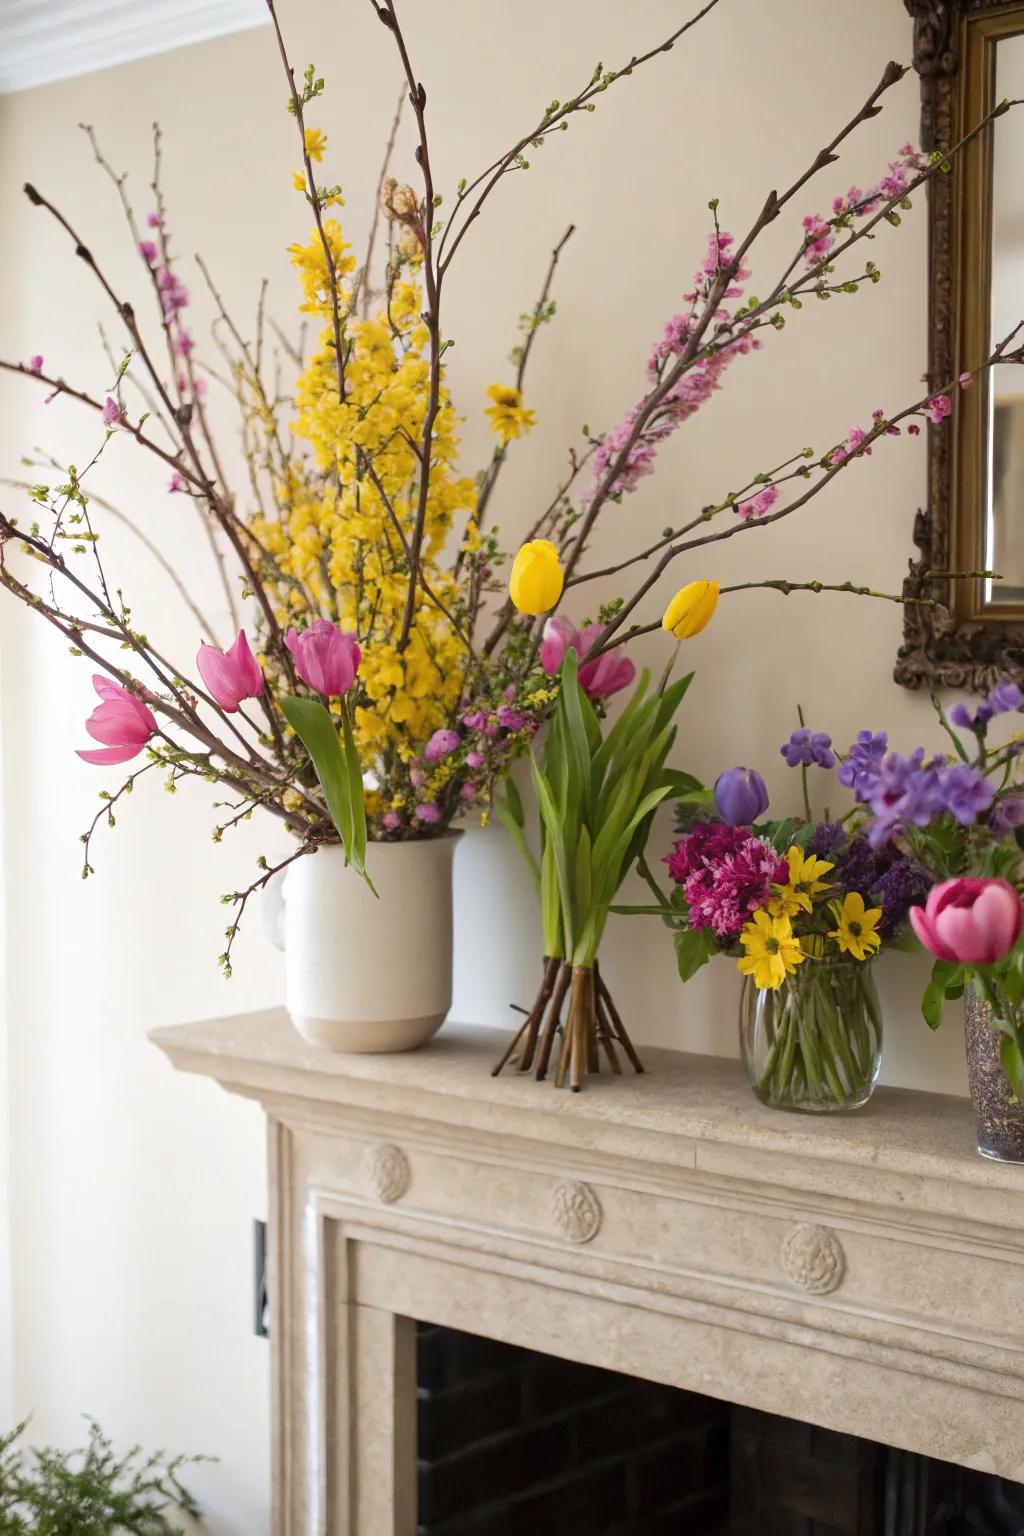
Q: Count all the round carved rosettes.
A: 3